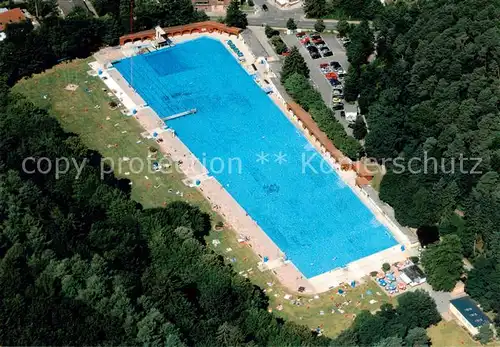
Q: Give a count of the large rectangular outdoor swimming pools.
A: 1